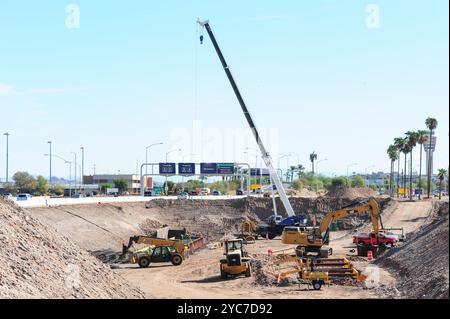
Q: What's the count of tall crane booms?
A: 1